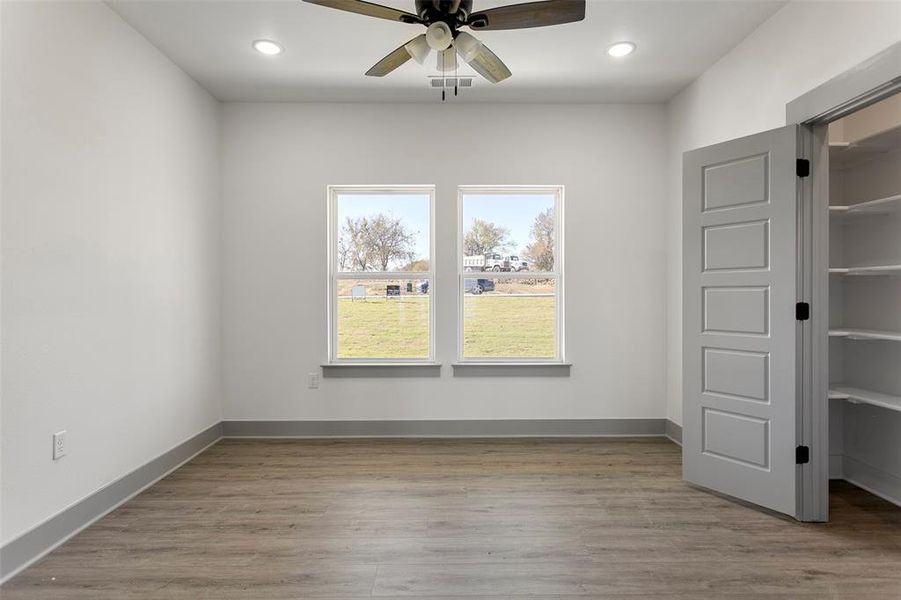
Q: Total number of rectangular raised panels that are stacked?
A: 5